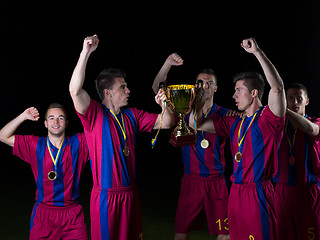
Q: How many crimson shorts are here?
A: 5